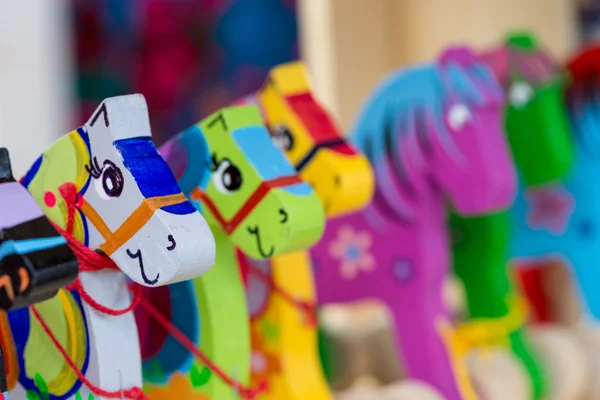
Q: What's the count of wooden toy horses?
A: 7